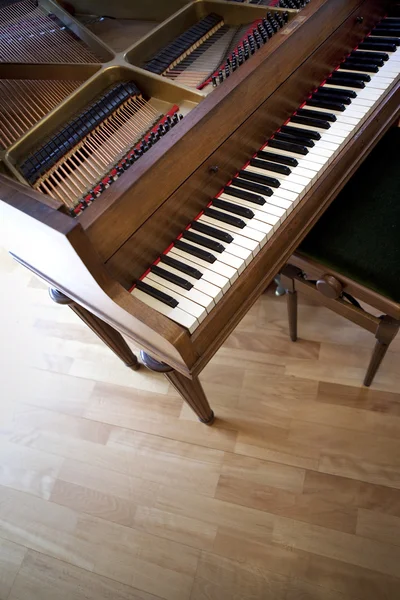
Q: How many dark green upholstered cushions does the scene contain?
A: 1